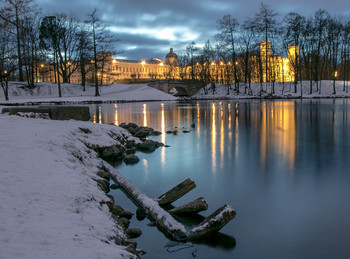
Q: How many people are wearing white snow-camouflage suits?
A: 0